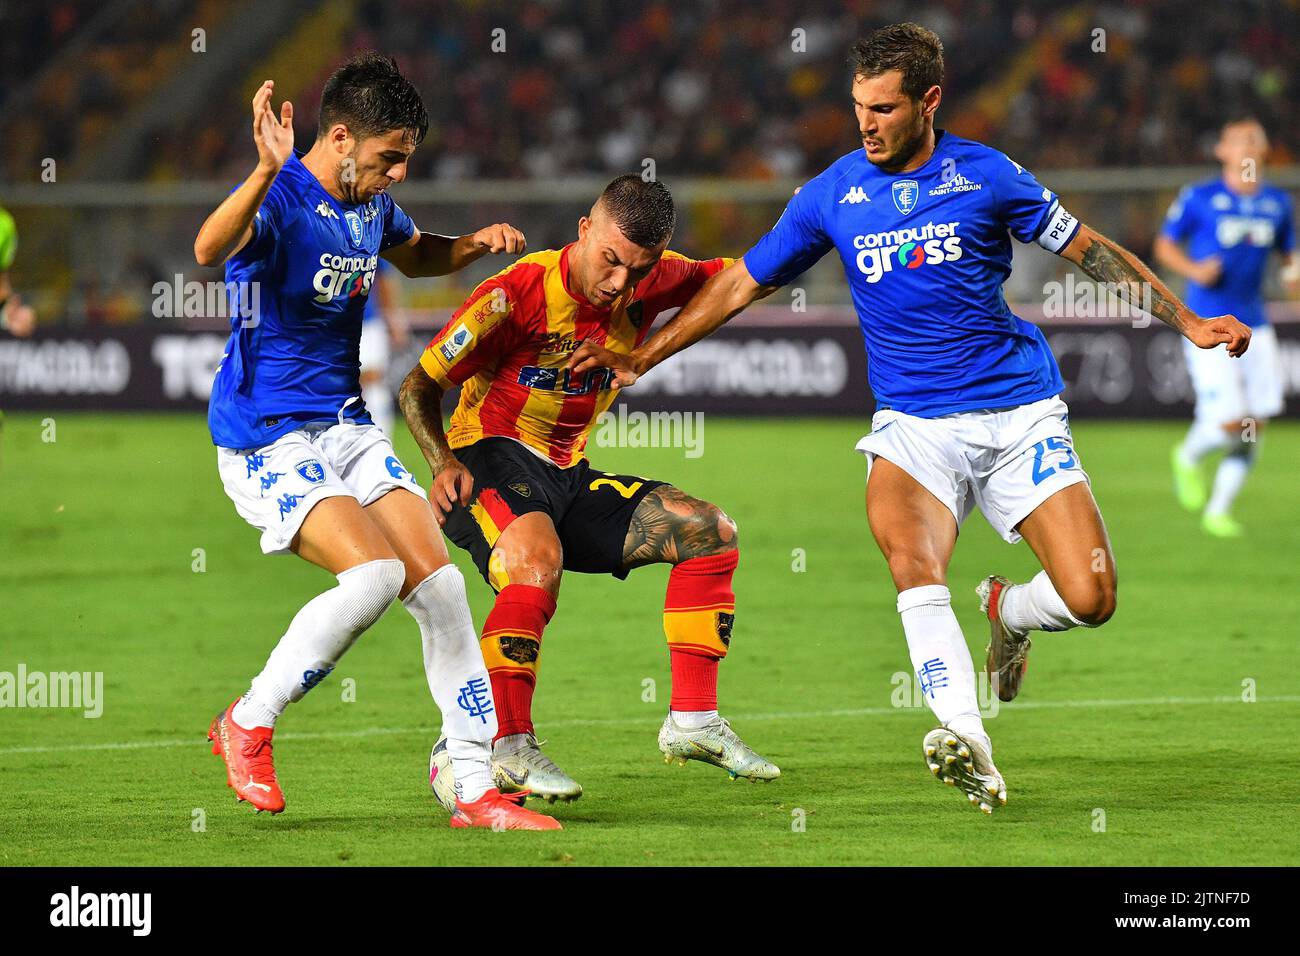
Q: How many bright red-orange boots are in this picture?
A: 2